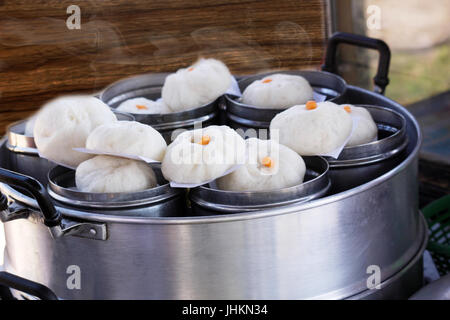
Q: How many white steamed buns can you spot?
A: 11